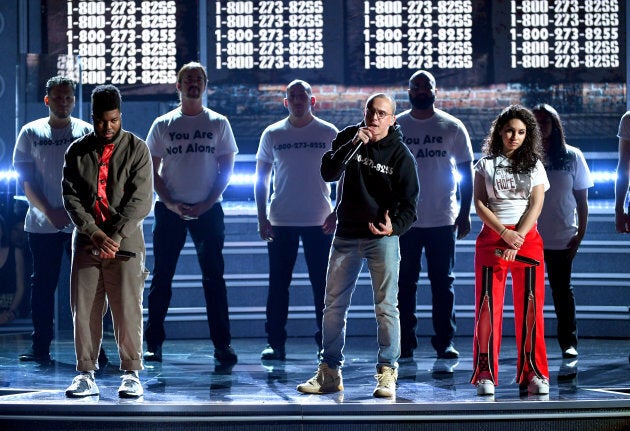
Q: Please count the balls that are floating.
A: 0